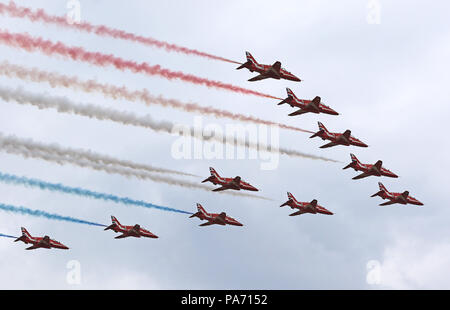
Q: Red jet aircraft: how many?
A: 10